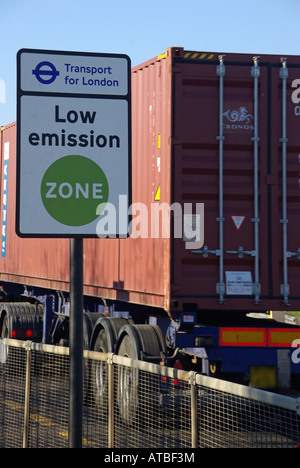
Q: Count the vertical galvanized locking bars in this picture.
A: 3